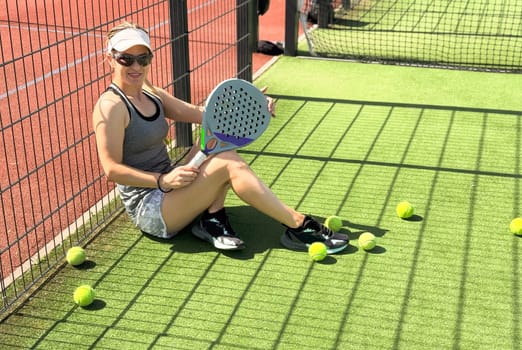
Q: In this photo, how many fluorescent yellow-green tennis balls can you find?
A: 7